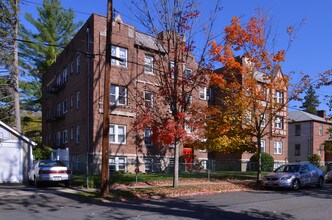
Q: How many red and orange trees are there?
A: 2